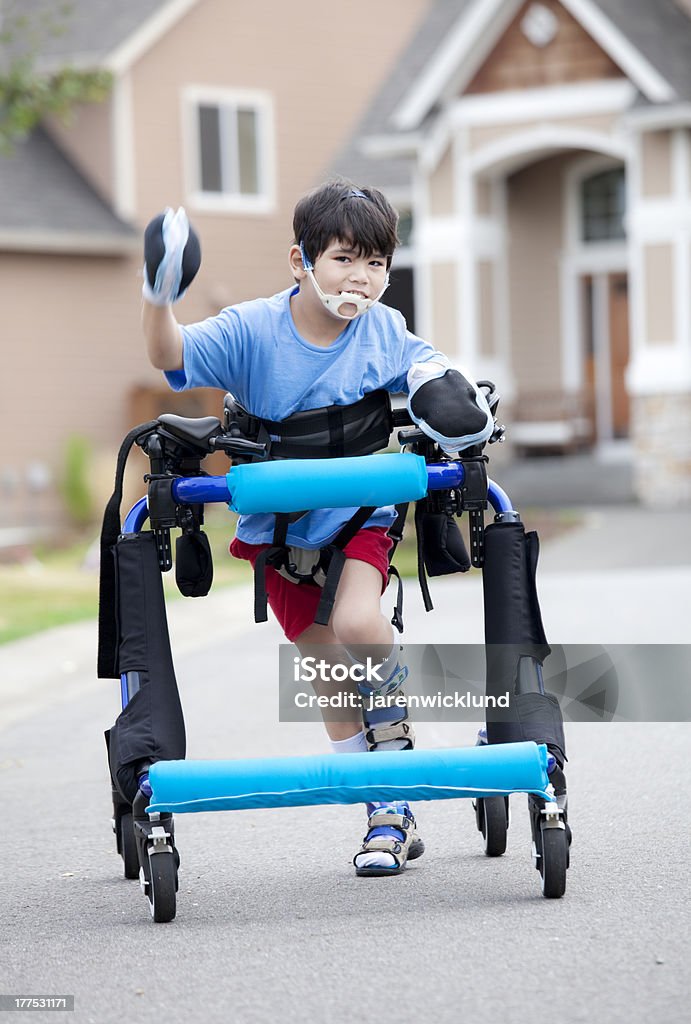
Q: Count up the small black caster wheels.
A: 4